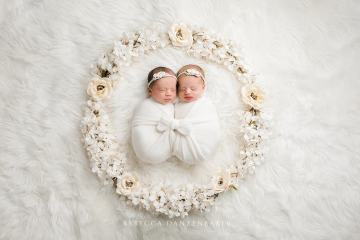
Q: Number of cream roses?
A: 5